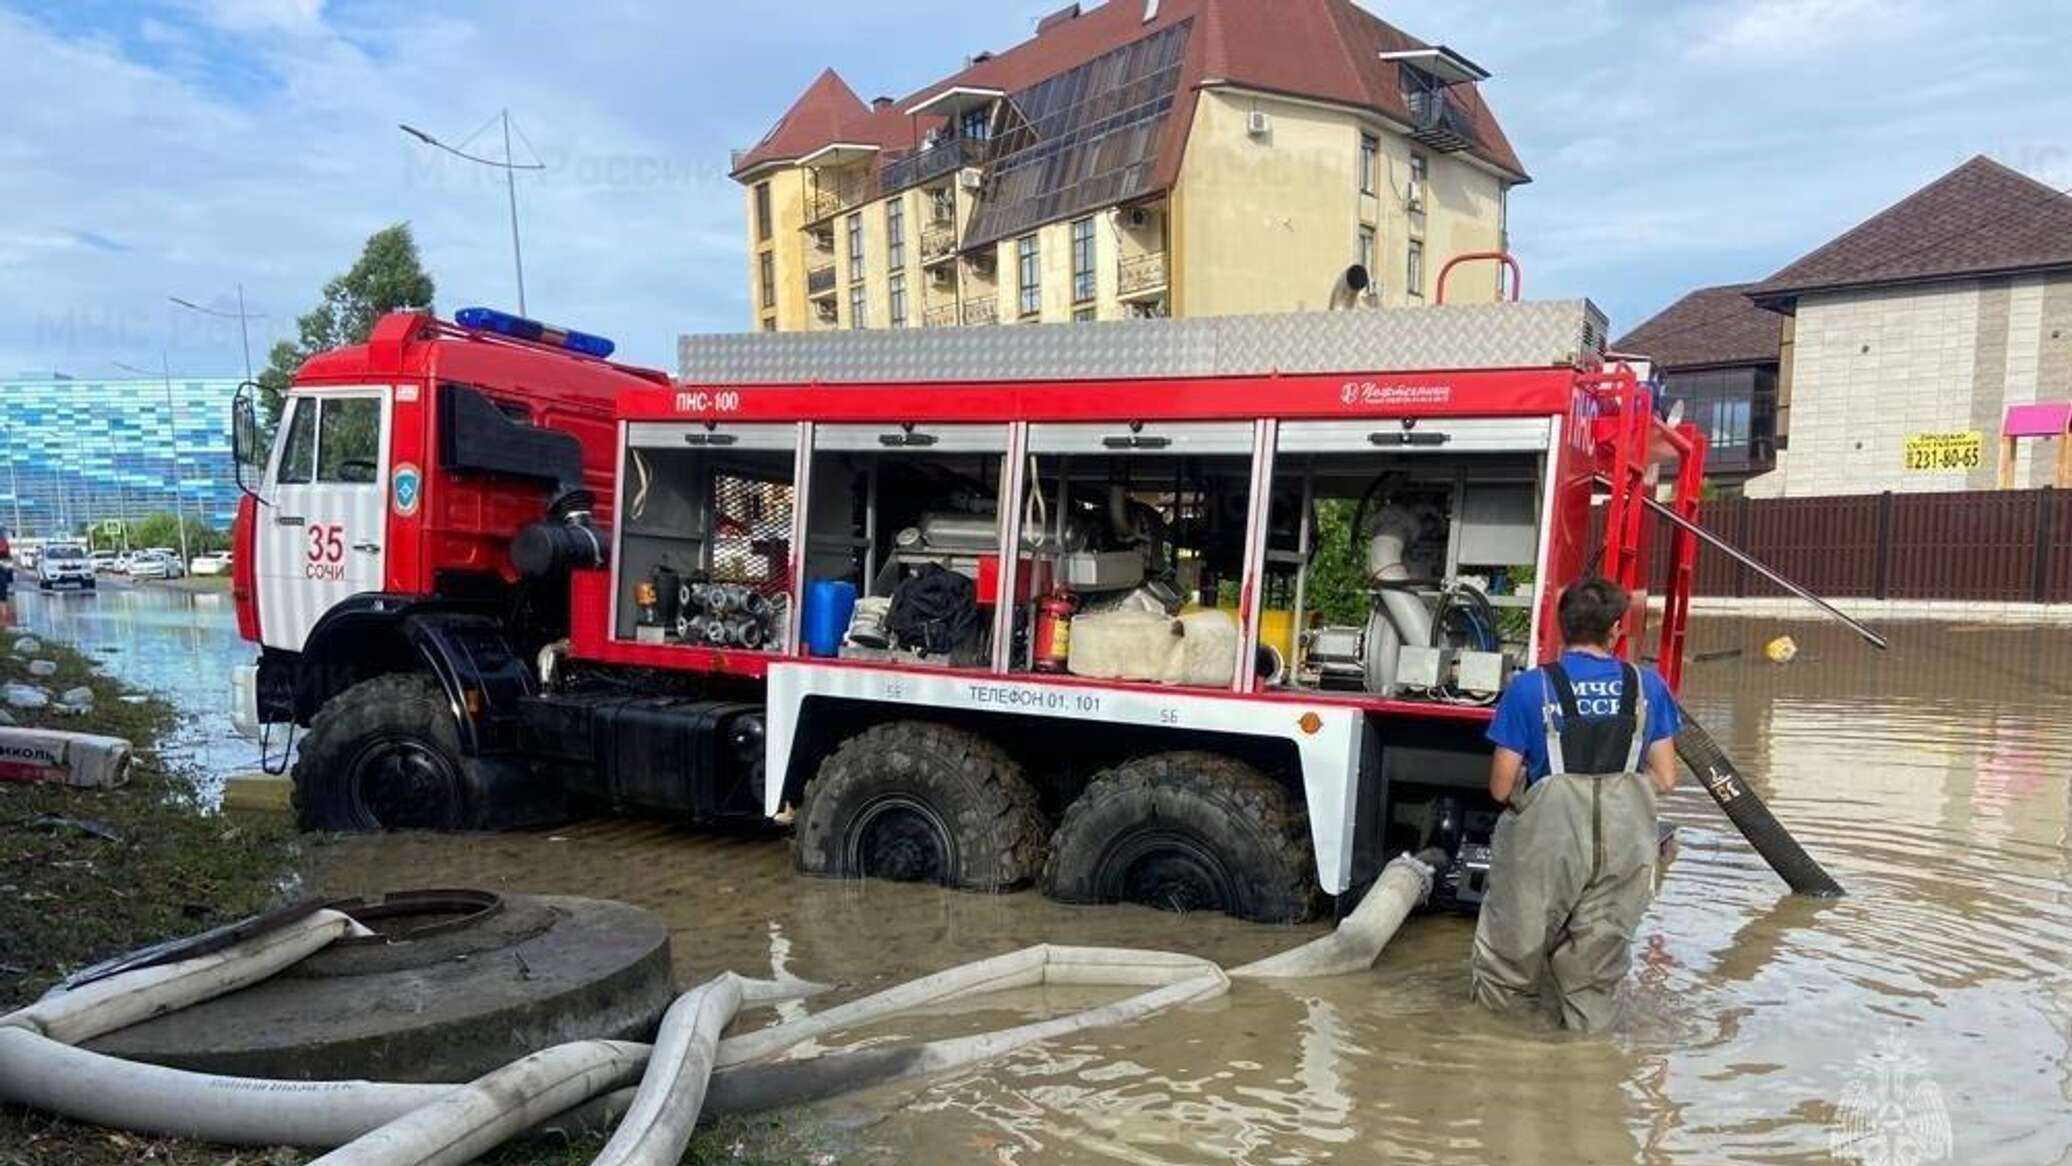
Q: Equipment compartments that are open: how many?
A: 4